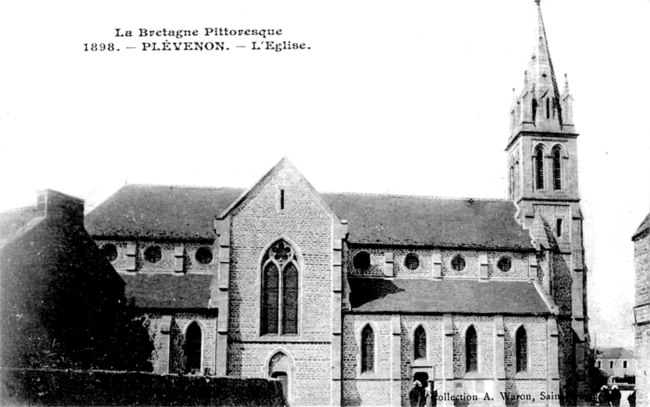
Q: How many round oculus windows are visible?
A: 7